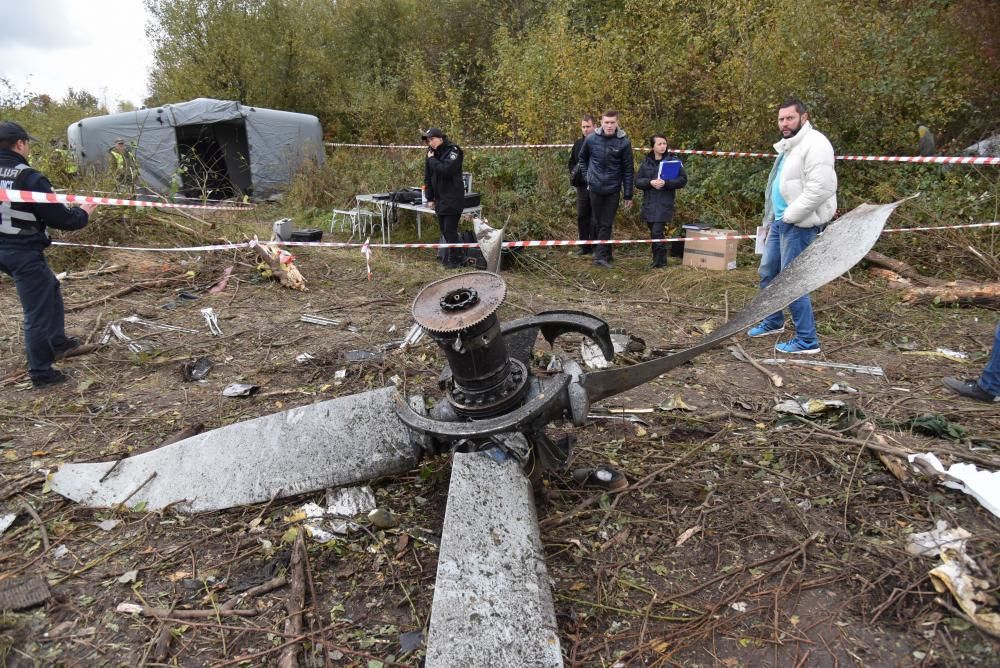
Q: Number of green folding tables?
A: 0